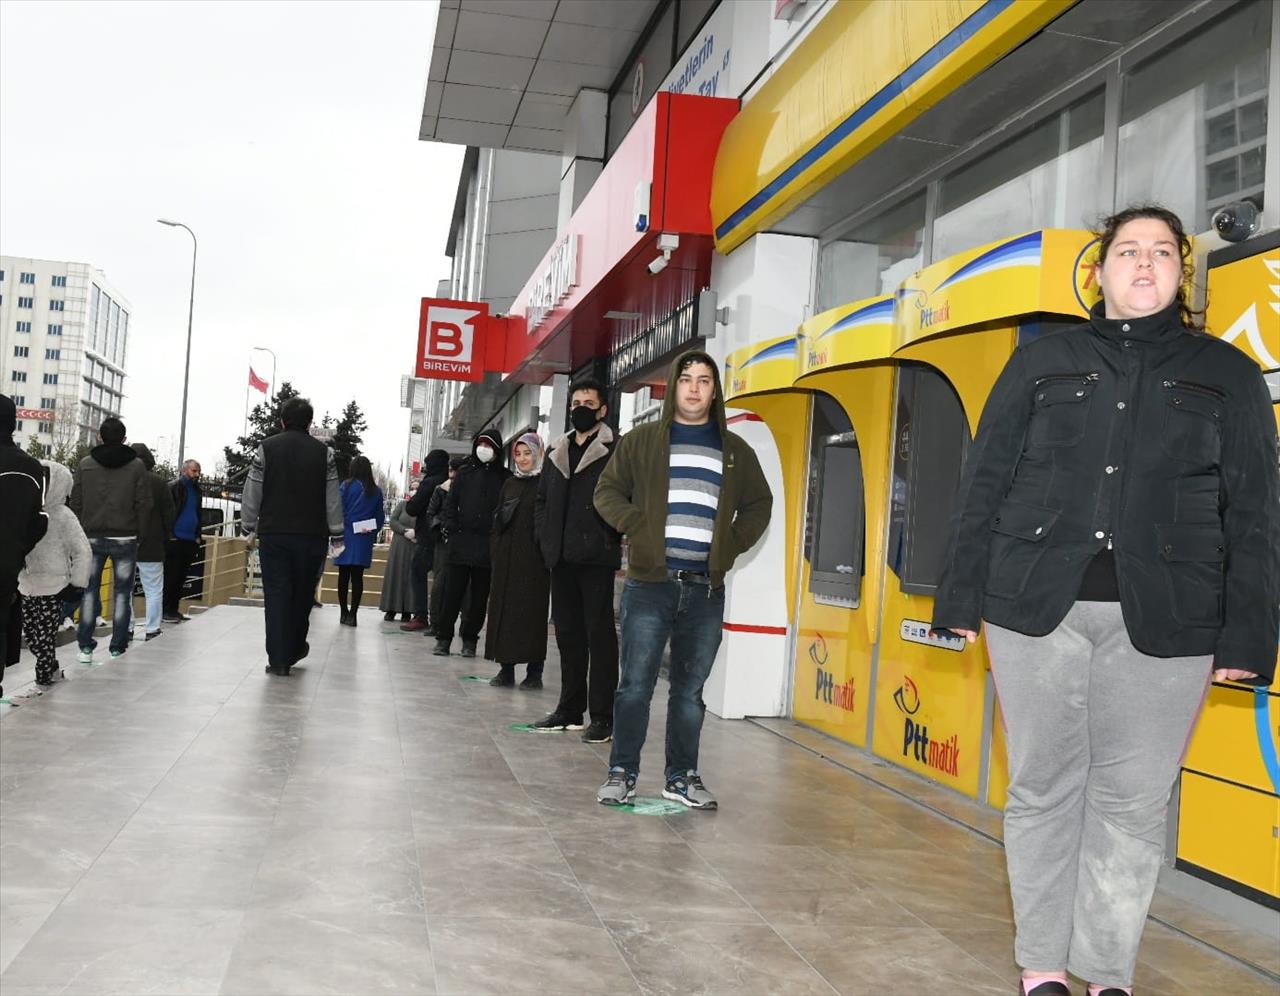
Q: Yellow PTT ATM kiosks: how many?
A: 3